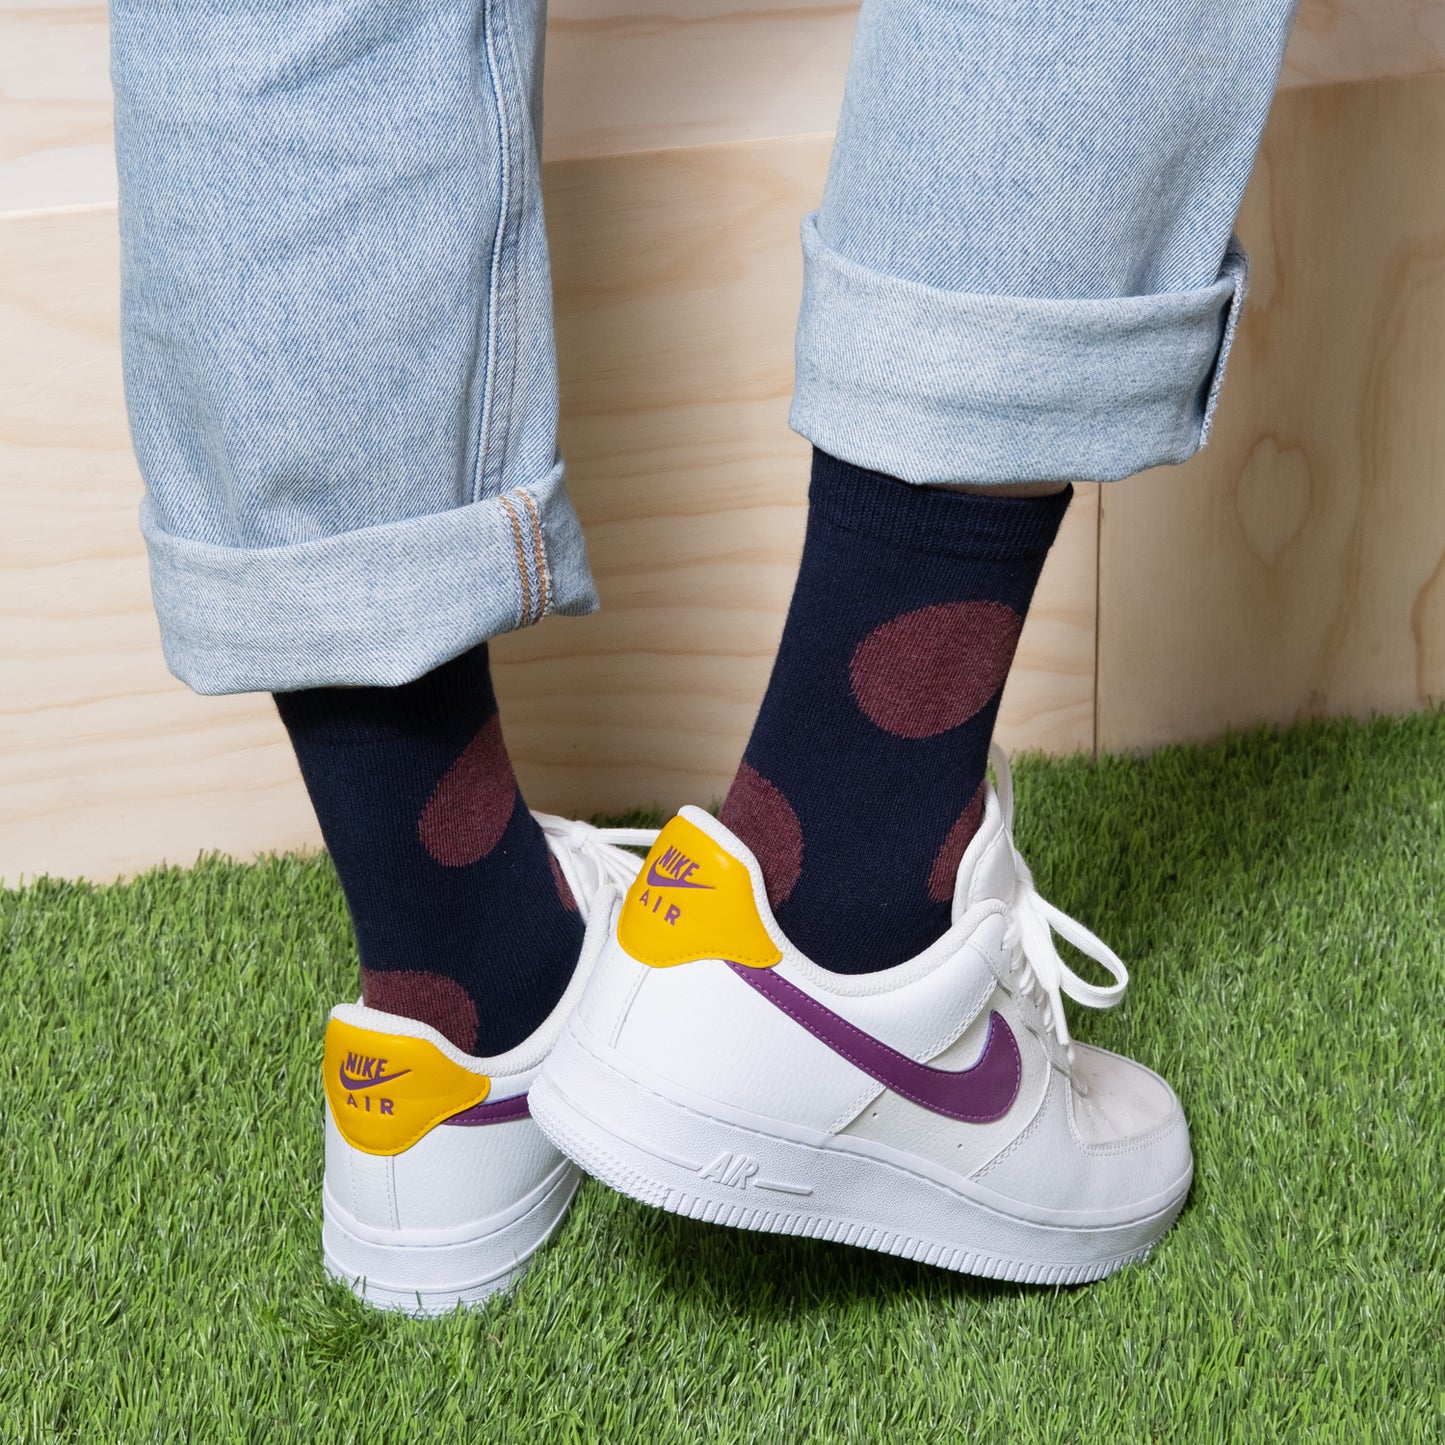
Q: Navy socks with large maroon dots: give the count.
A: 2